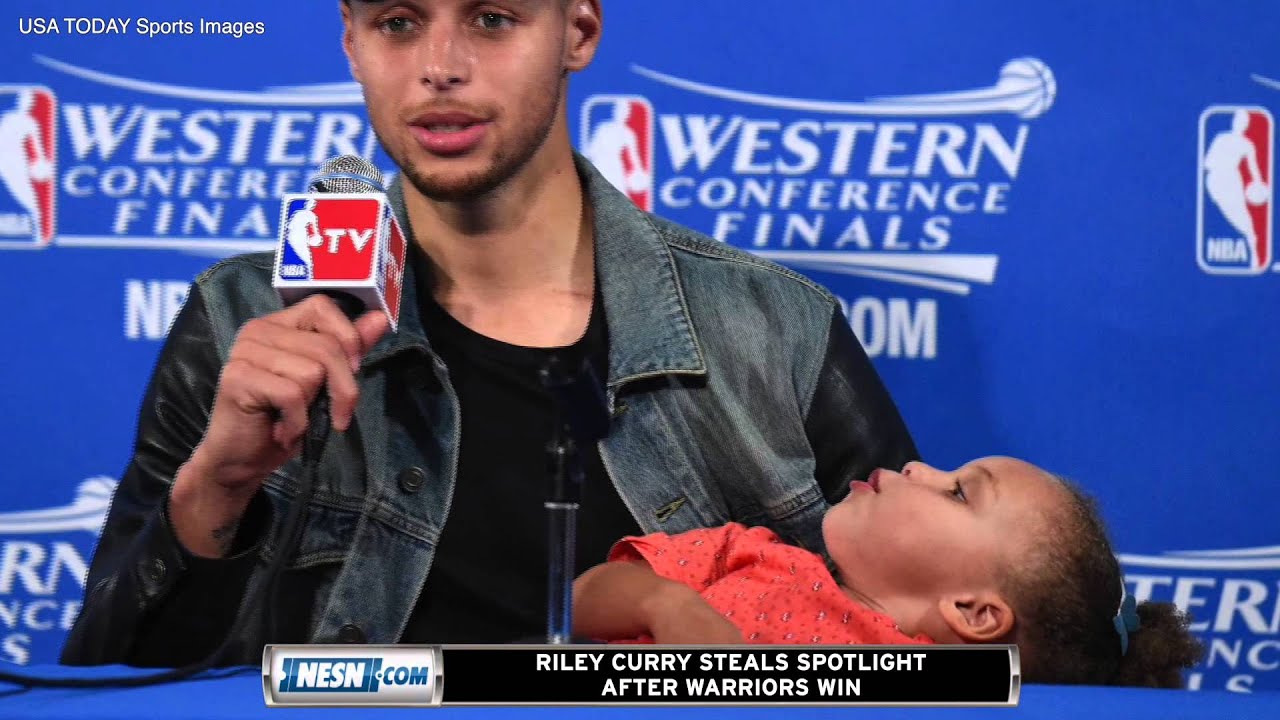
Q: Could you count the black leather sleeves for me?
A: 2